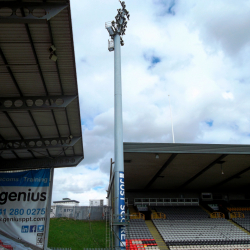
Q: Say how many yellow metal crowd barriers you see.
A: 4